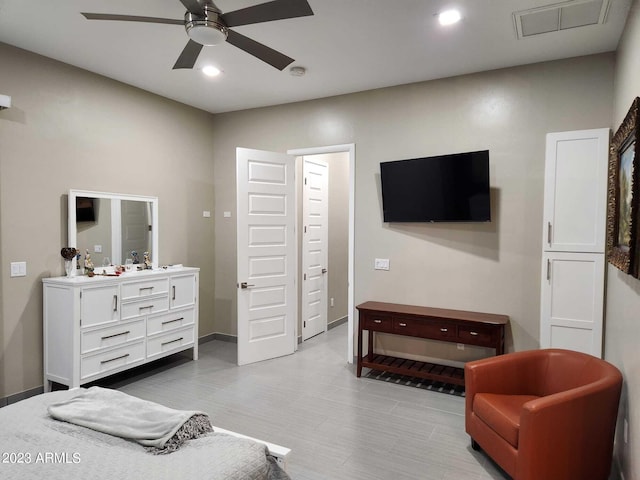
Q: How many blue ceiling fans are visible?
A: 0